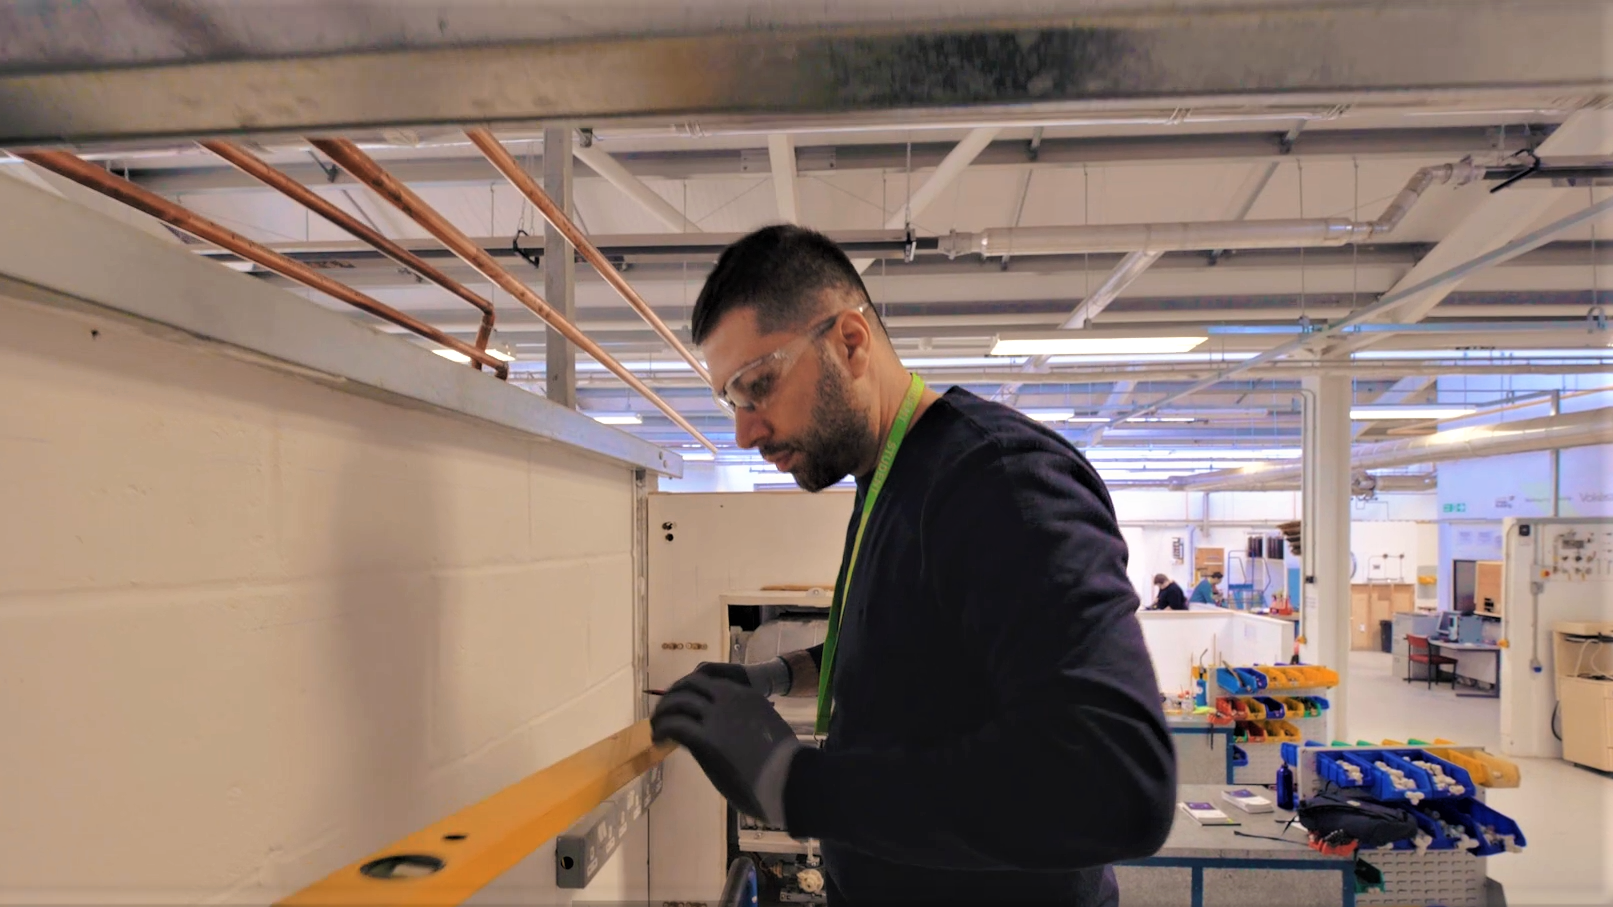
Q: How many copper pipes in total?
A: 4